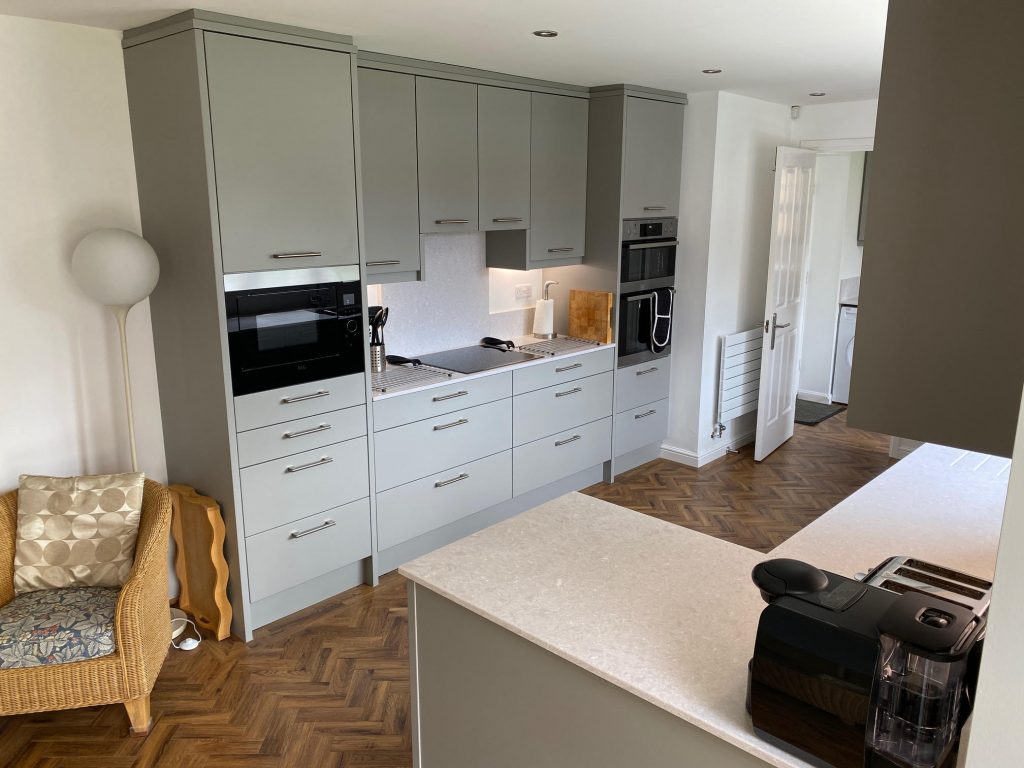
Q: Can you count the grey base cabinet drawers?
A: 12